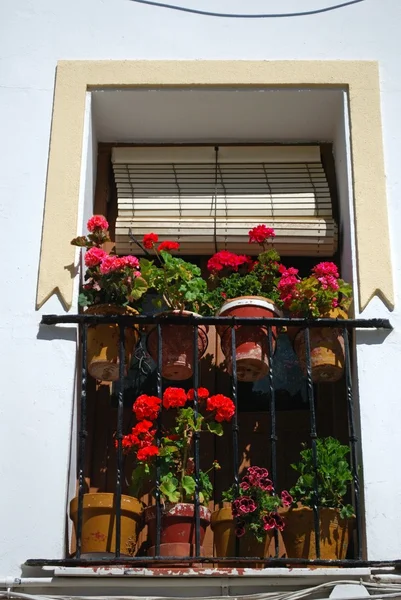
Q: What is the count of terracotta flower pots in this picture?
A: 8